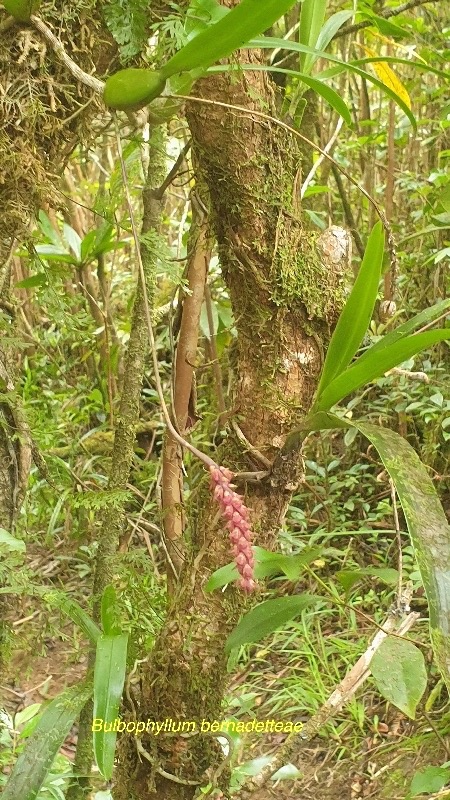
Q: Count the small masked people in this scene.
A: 0